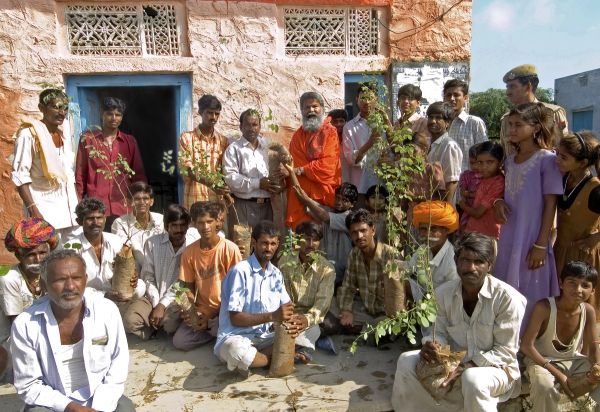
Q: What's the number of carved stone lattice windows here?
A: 2